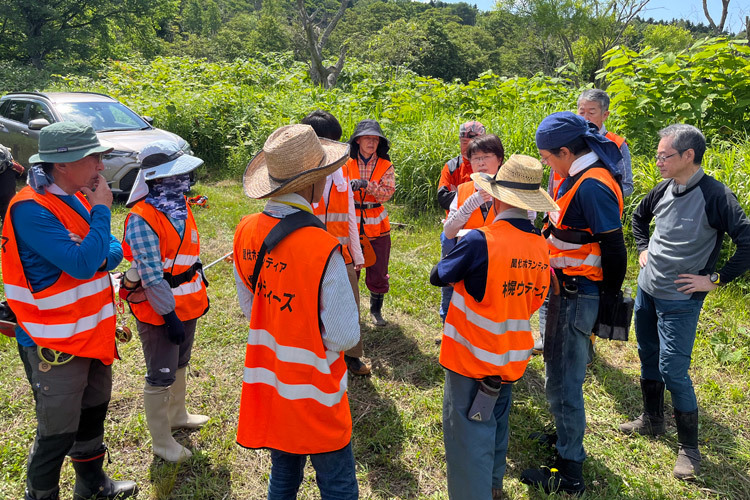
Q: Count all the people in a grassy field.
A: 11